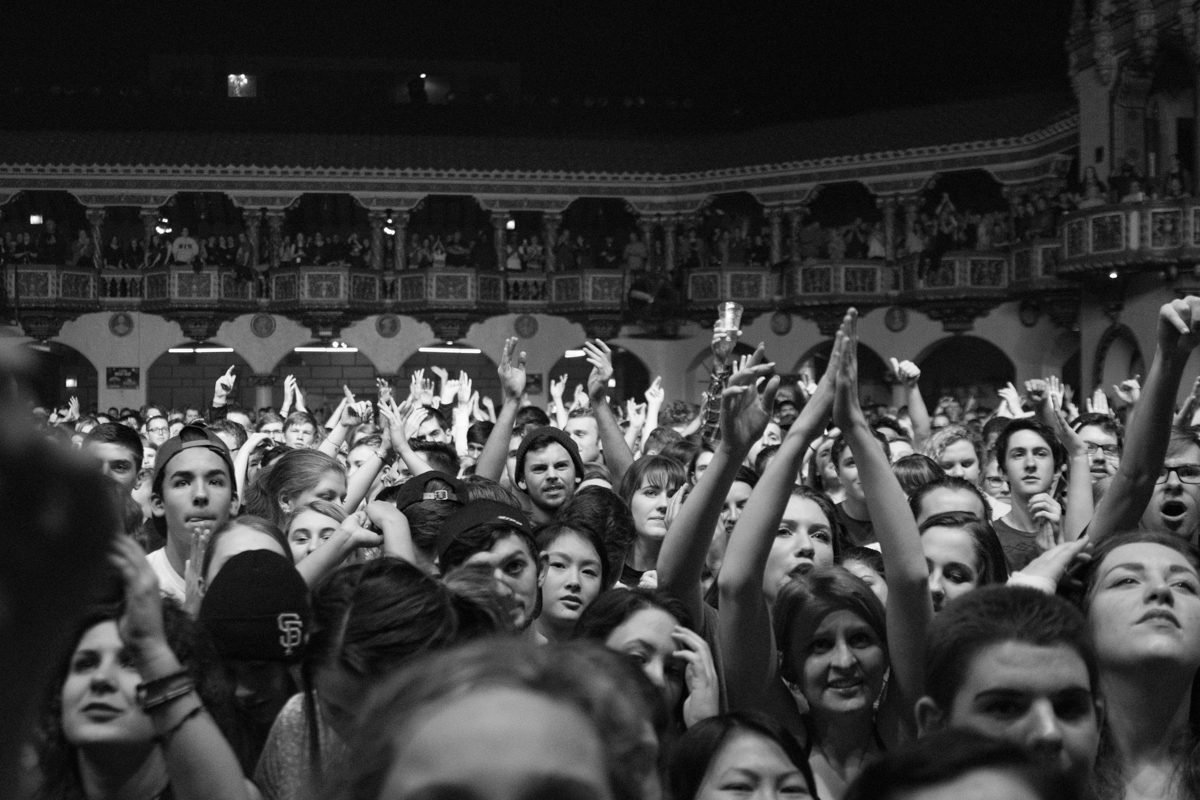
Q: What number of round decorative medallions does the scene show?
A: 7